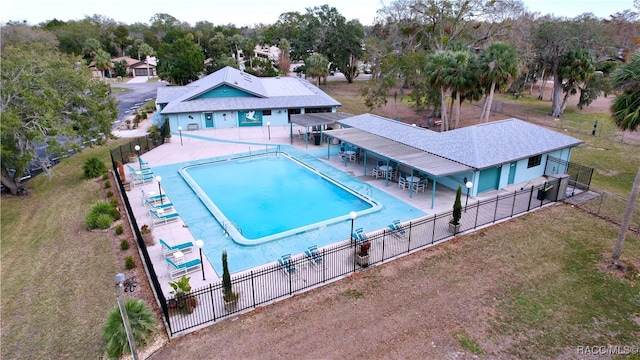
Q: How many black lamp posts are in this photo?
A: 7